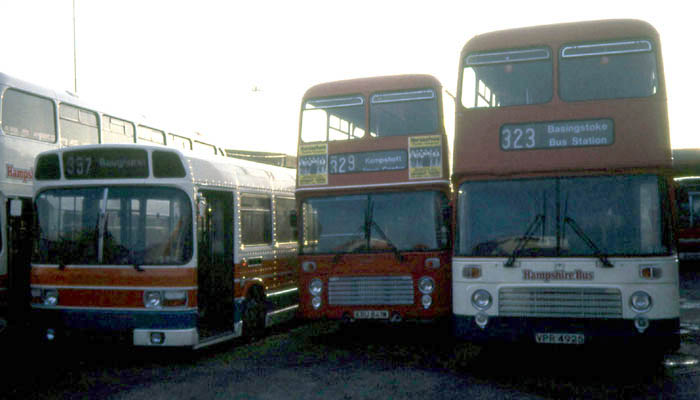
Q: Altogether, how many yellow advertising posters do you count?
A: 2